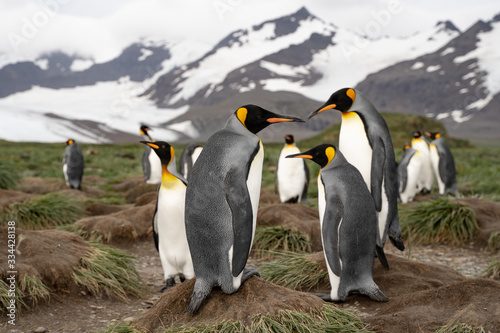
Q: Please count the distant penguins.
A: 7